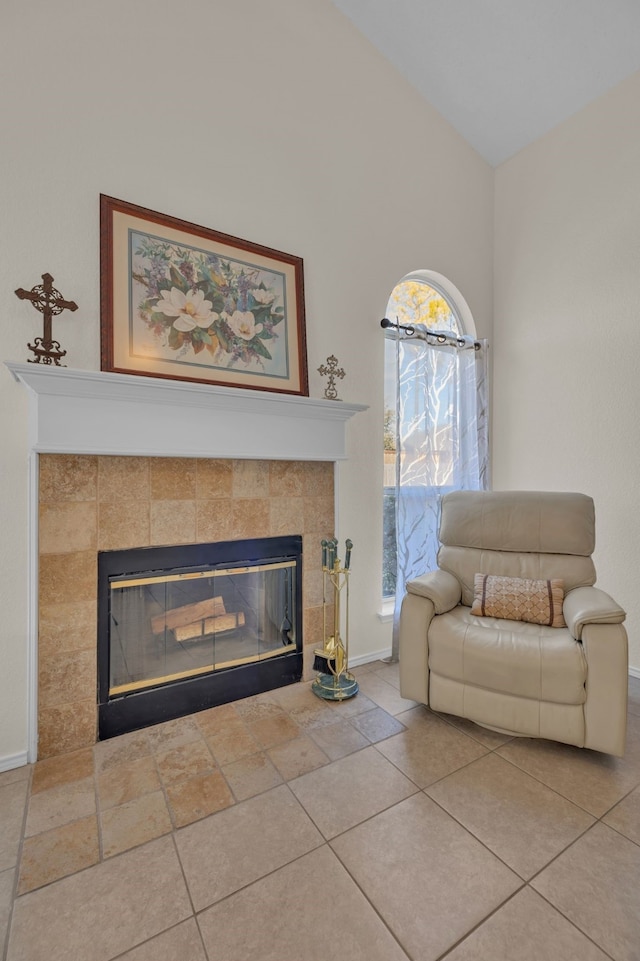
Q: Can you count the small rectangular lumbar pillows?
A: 1